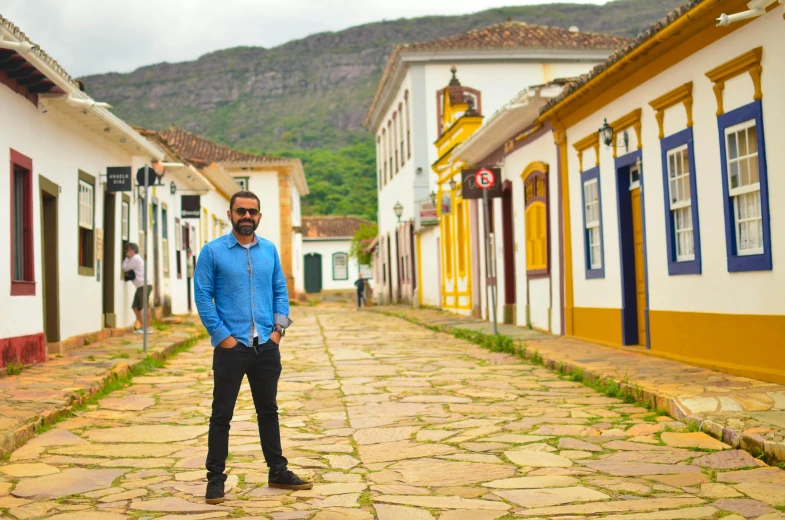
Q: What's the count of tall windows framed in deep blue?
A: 3